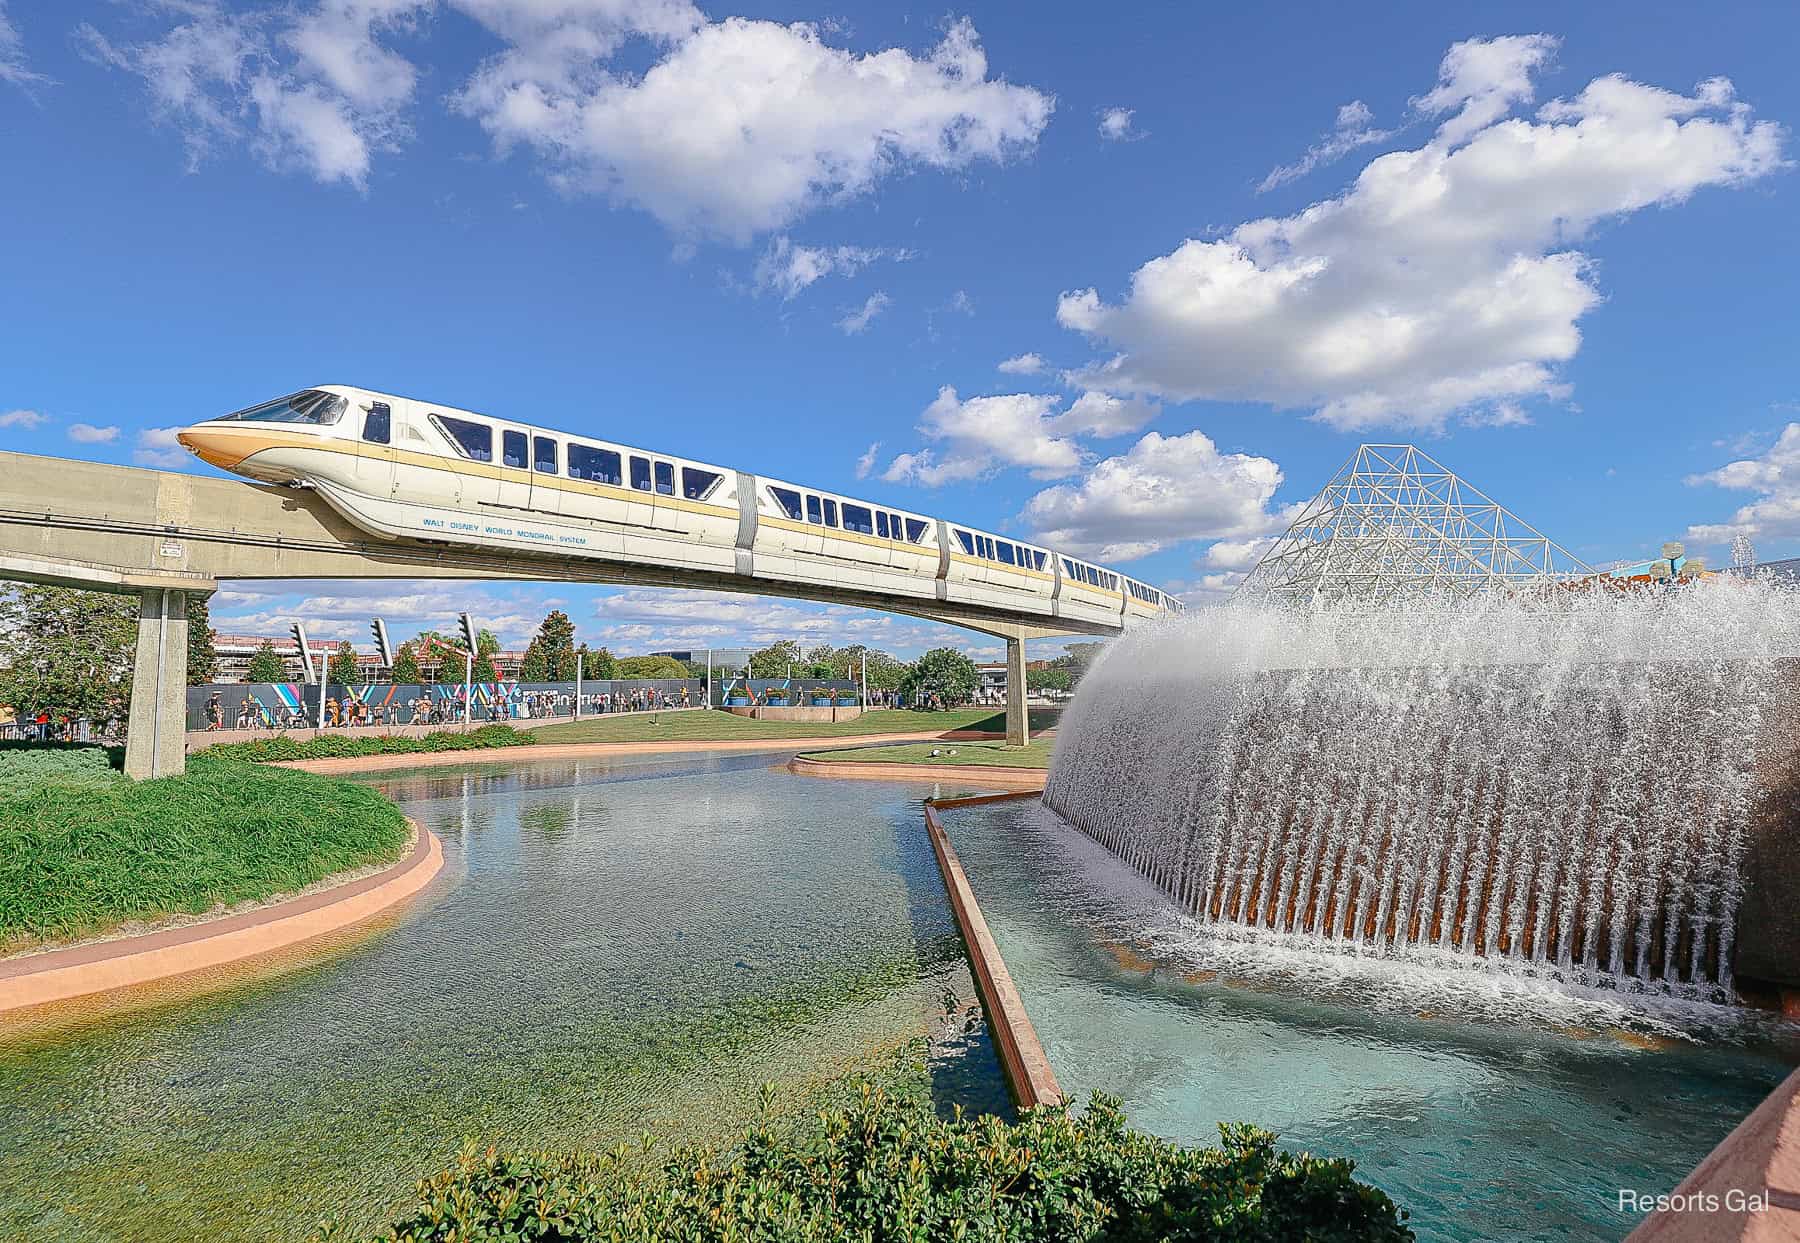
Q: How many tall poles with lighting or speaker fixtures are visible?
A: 3